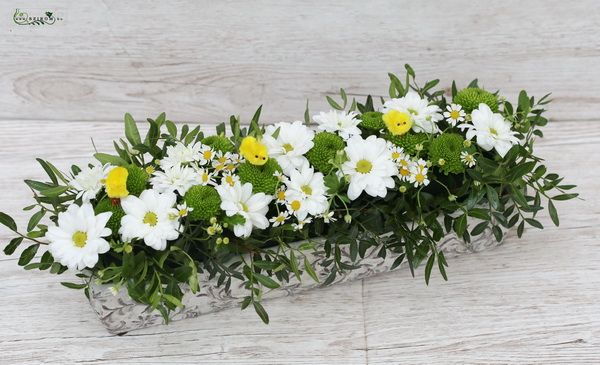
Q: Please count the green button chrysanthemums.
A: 10